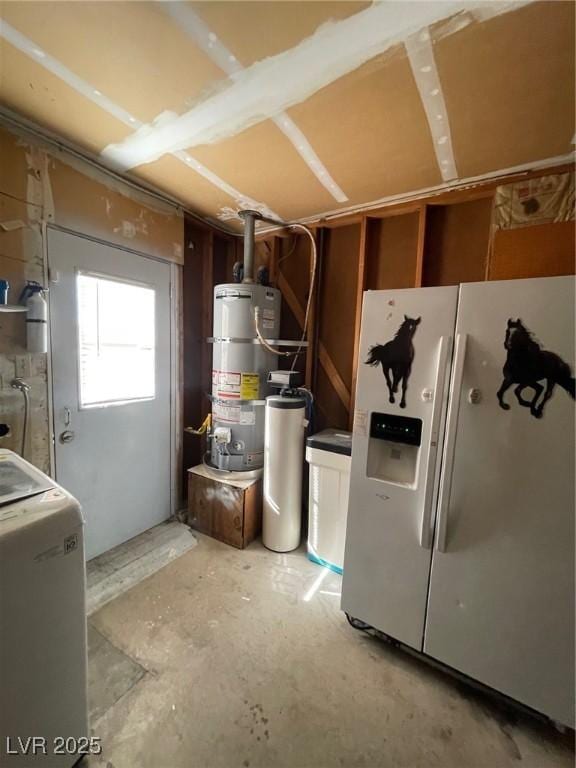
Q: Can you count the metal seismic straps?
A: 2